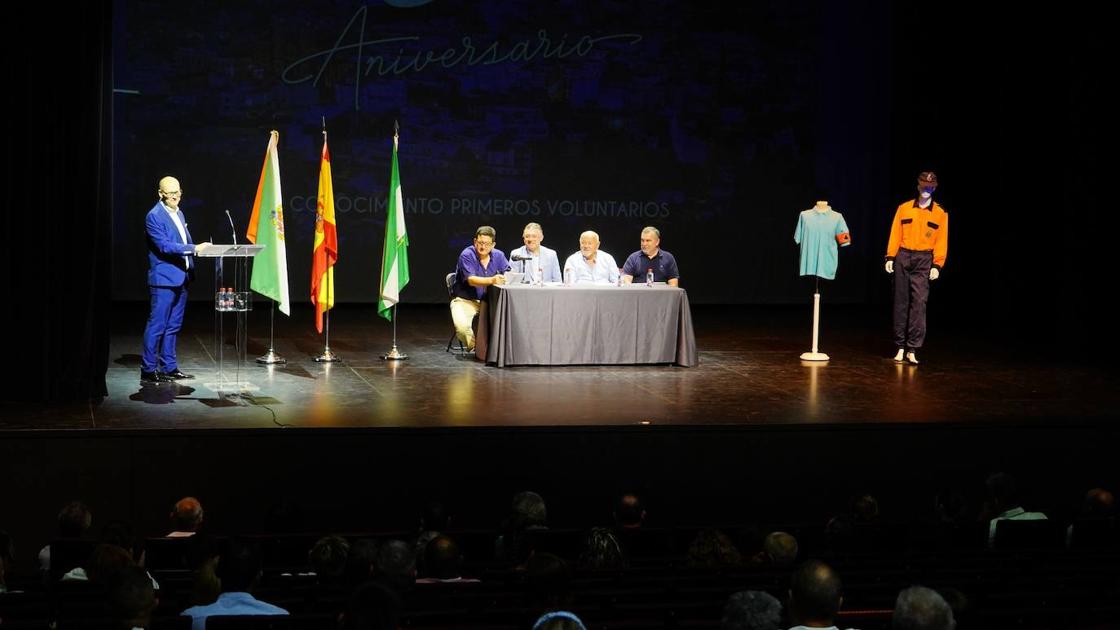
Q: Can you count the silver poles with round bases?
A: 3